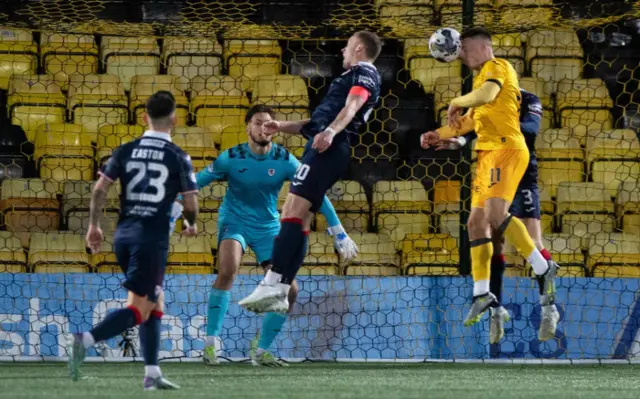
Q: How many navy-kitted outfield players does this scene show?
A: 3